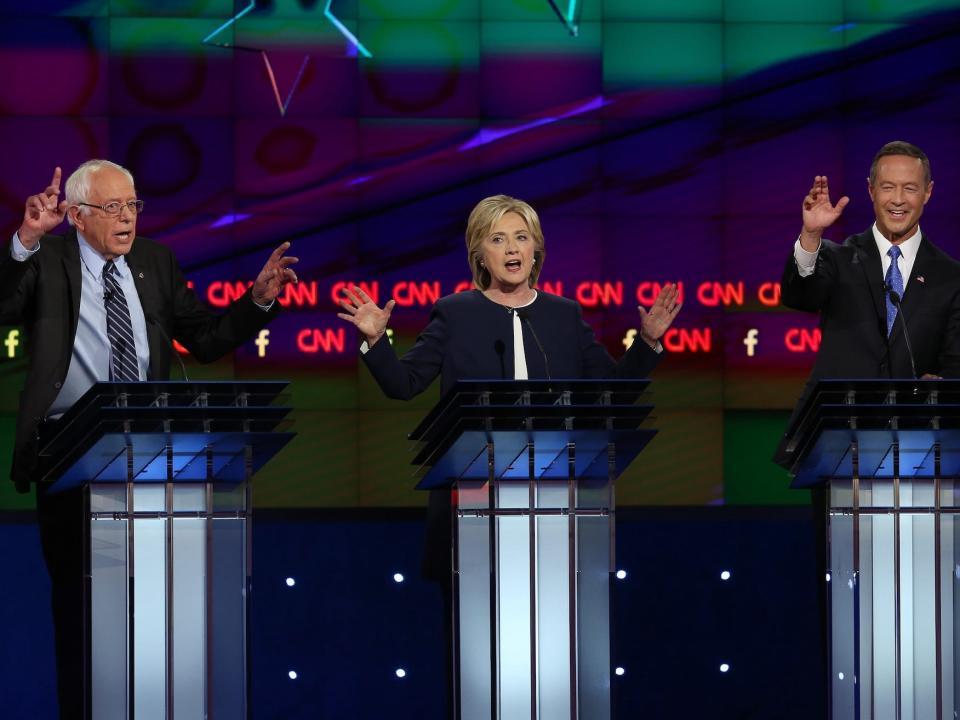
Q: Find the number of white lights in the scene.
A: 8